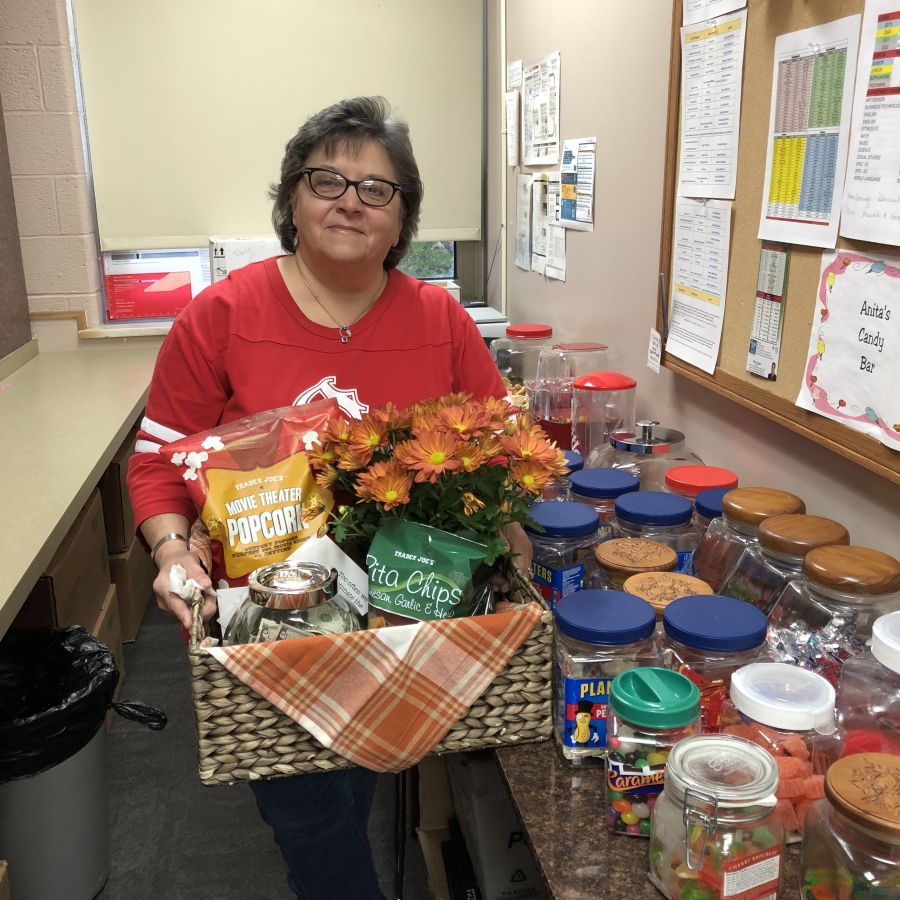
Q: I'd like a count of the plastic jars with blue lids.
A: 7